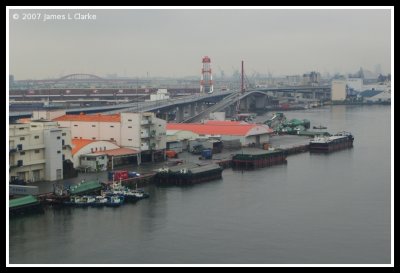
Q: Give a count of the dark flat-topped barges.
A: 3